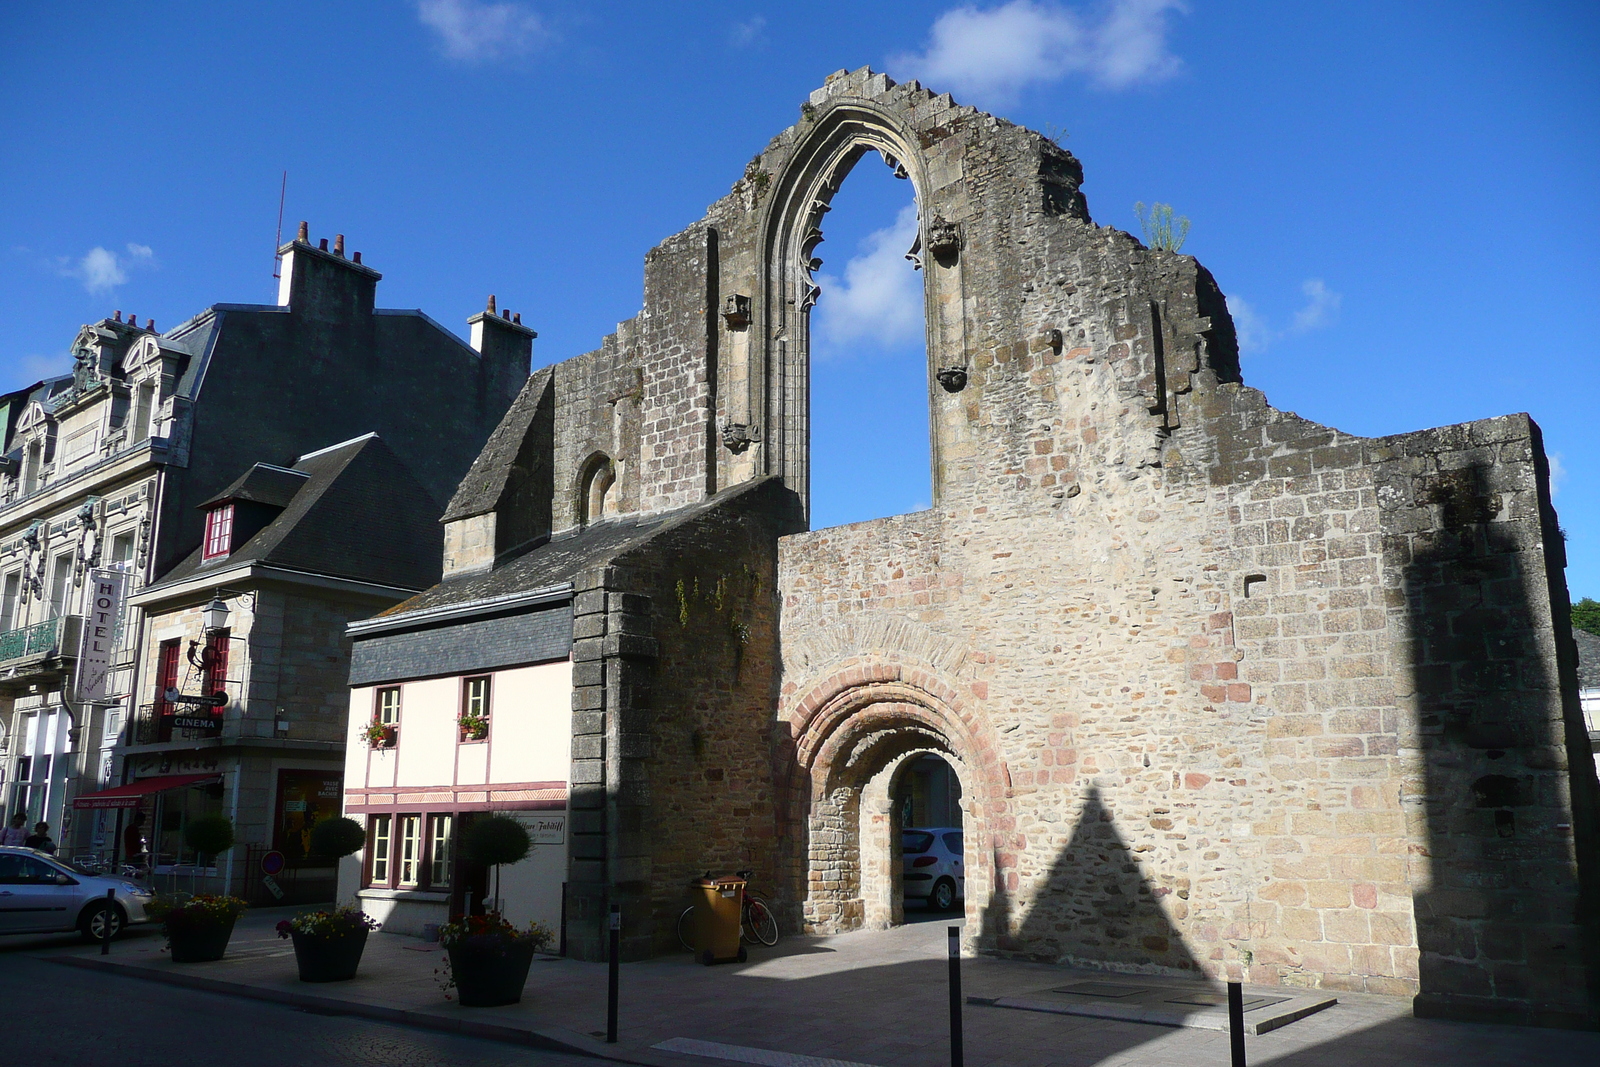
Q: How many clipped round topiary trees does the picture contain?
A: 3